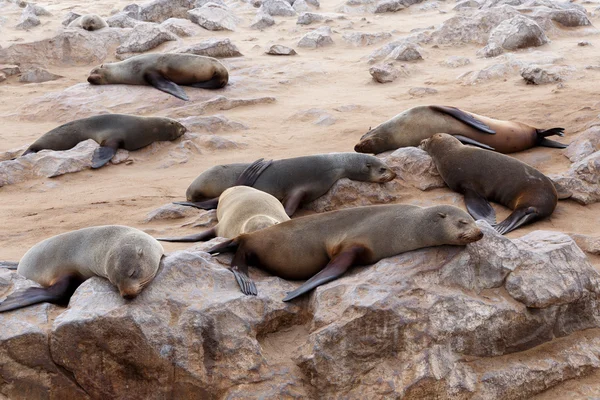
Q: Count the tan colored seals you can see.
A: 1